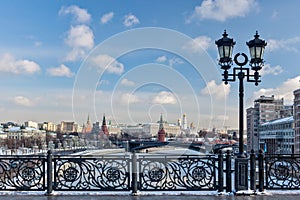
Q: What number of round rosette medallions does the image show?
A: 6